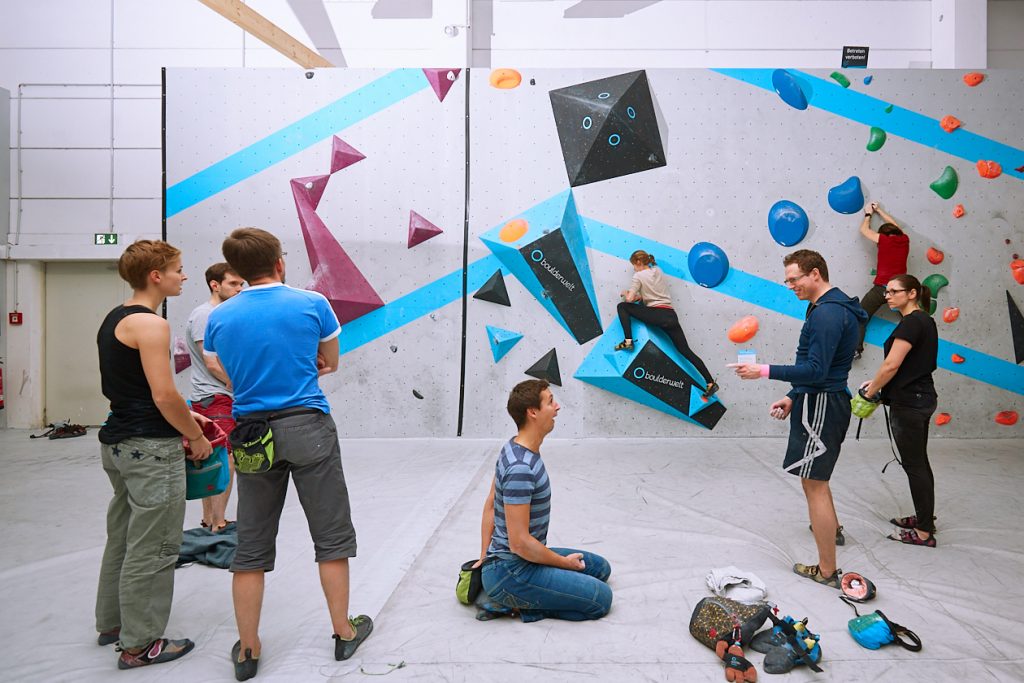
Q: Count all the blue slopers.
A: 4